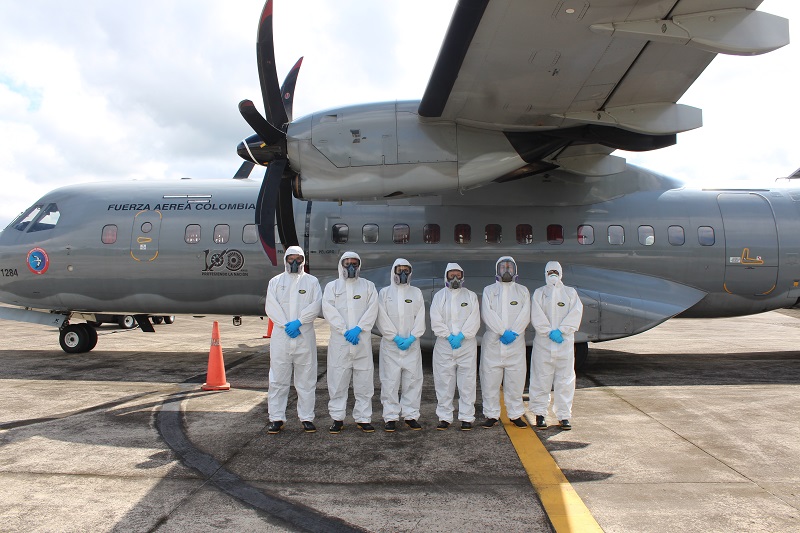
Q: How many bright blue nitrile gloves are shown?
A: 12